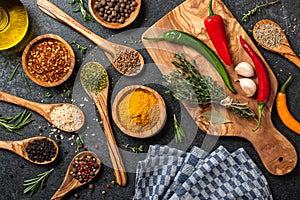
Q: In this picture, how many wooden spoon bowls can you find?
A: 6